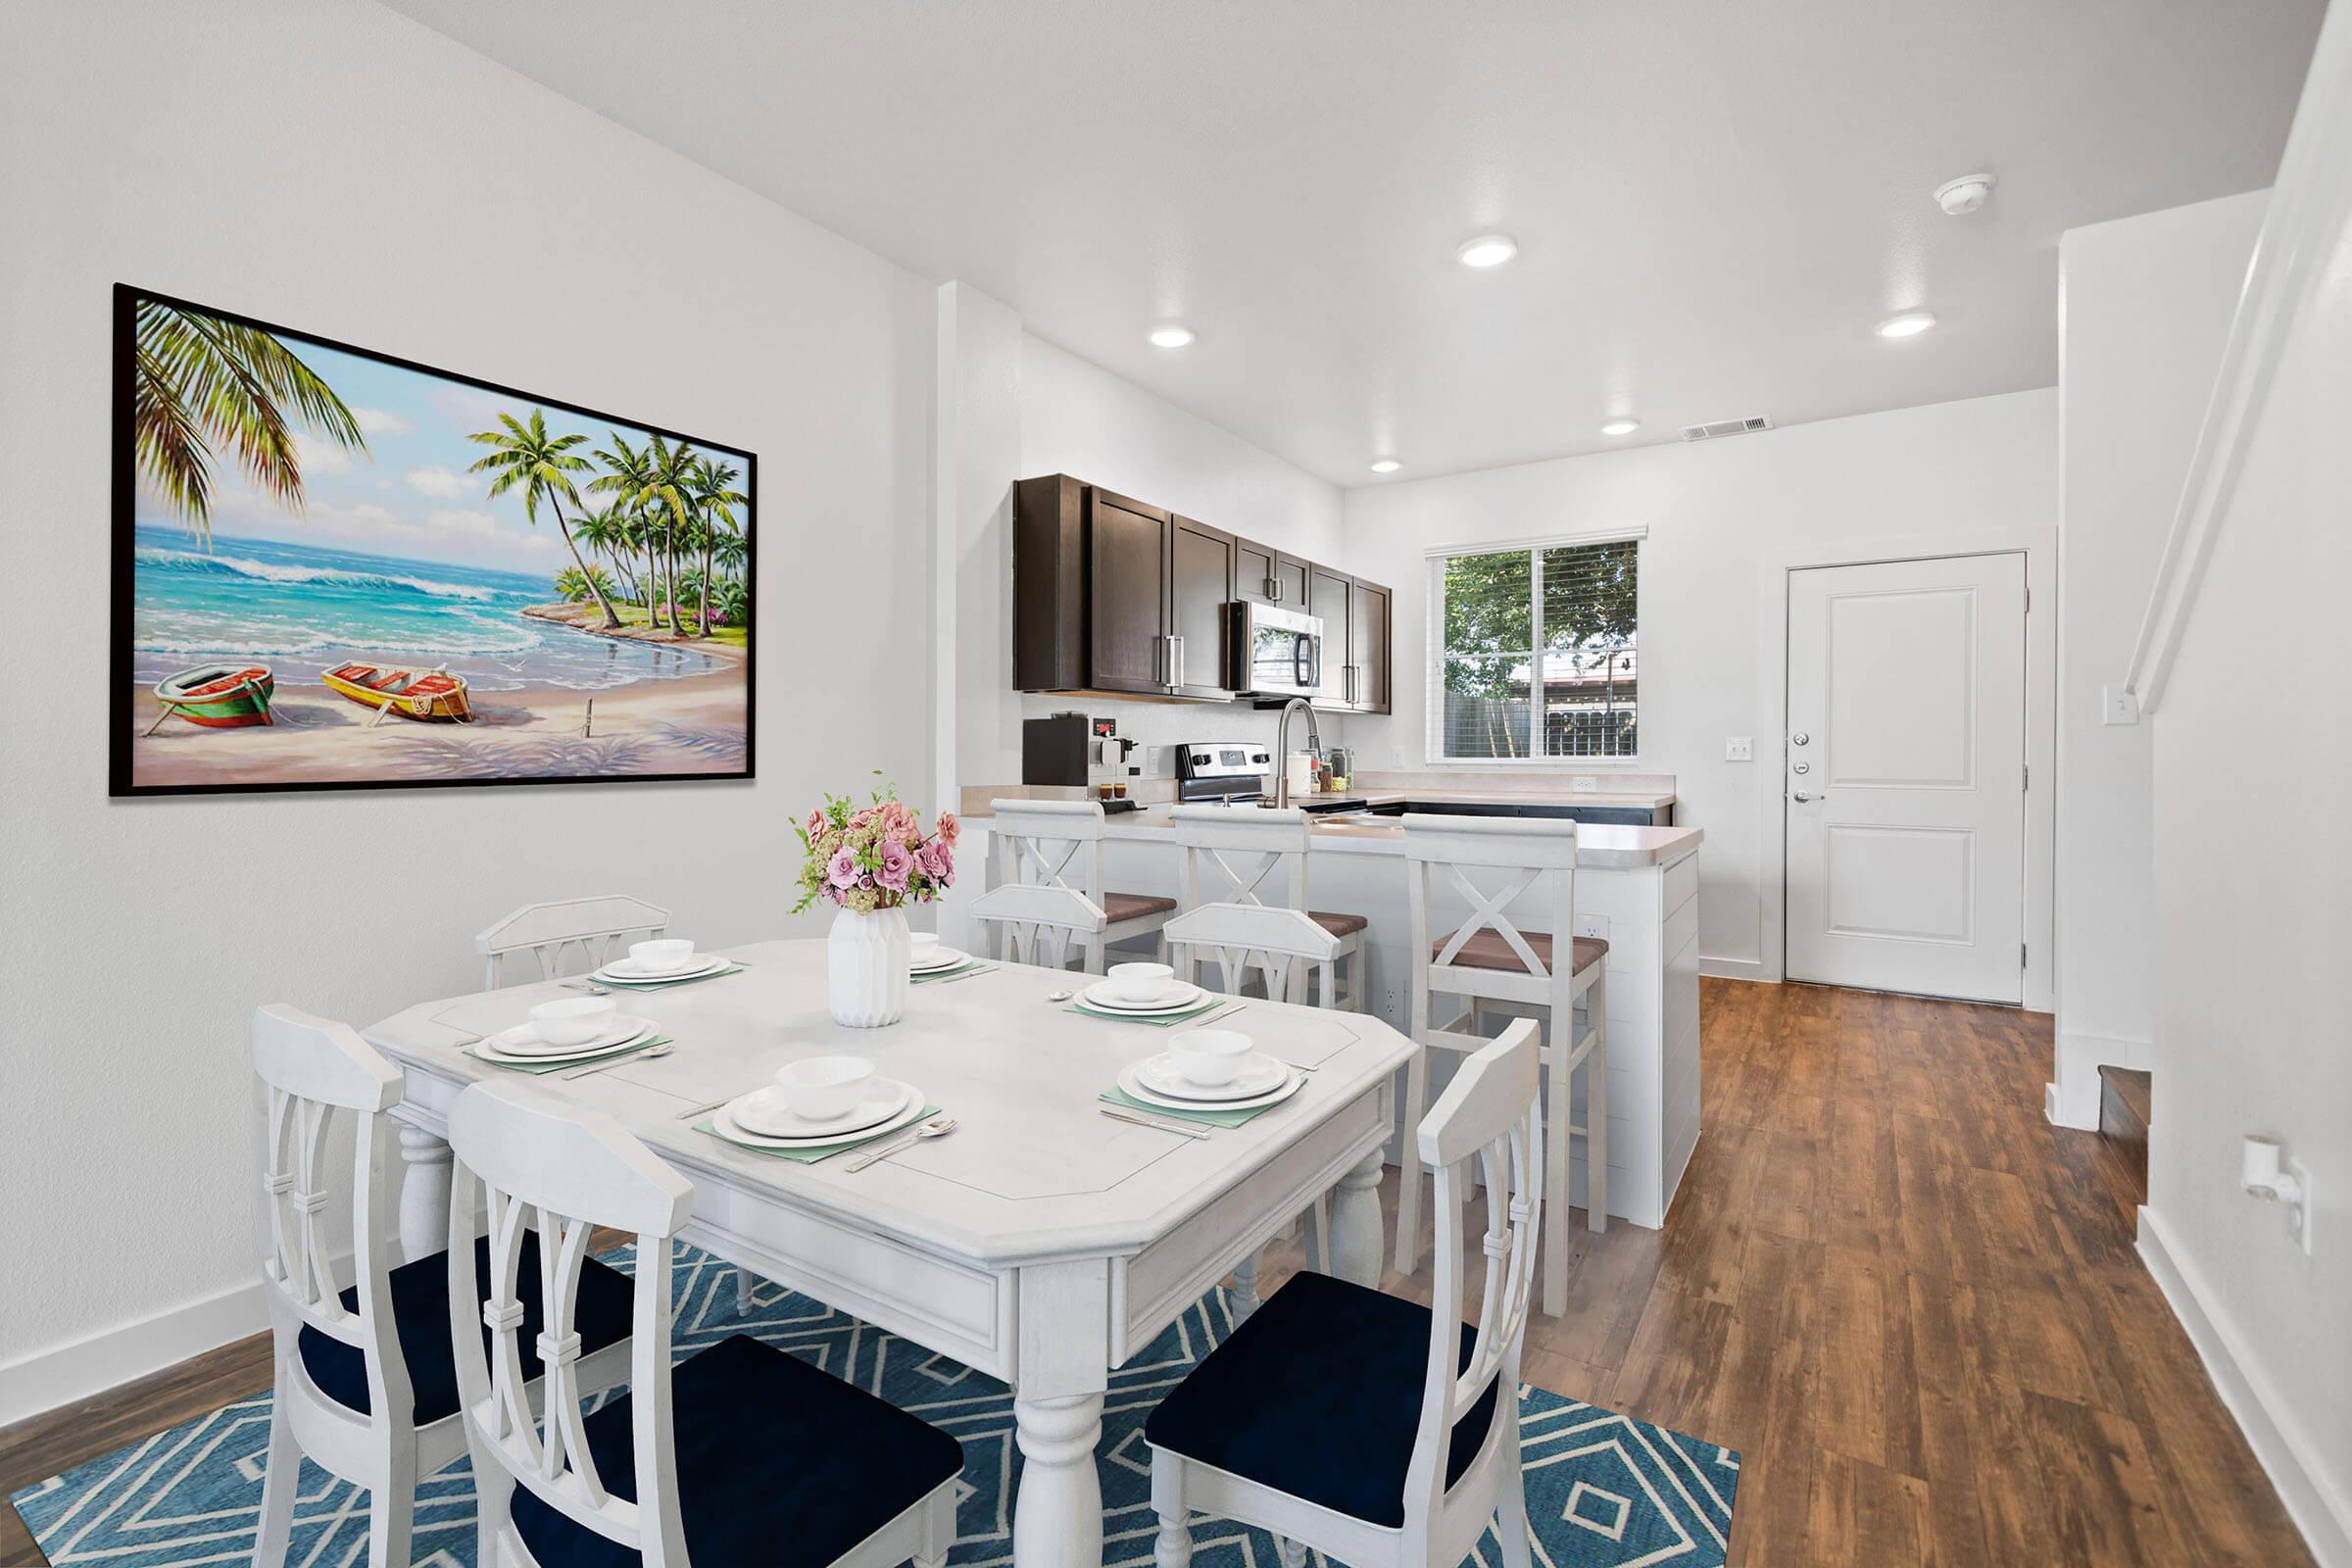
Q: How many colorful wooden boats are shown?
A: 2